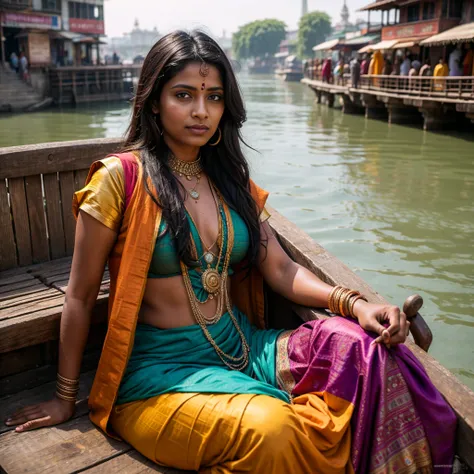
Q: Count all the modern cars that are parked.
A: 0